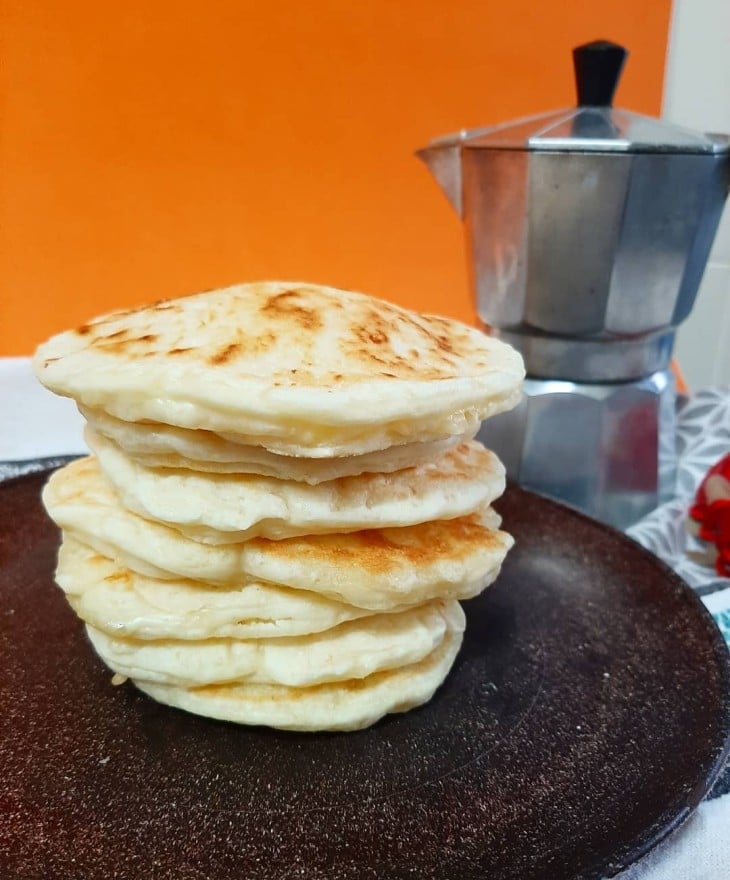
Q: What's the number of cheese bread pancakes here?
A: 7